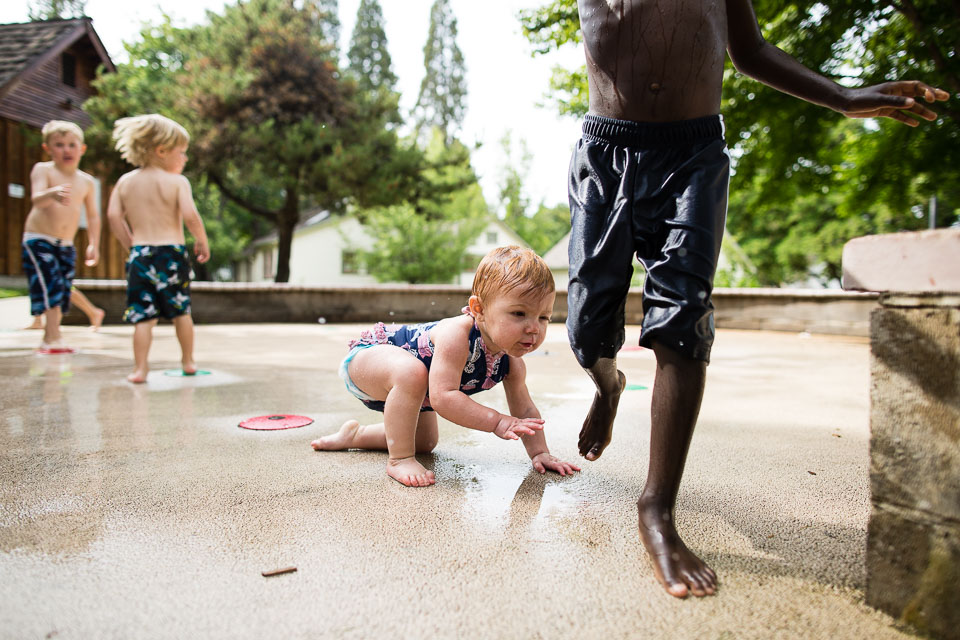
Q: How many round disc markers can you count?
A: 5